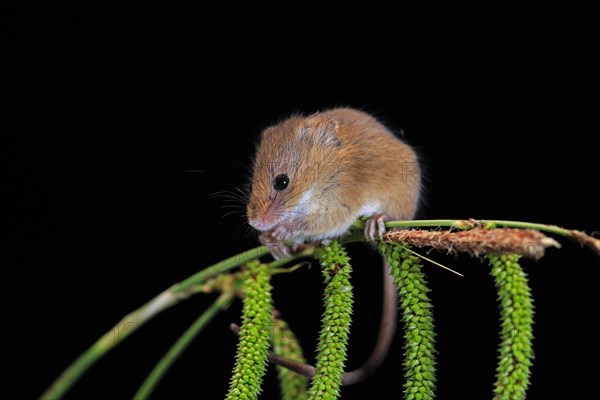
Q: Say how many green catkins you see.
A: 5